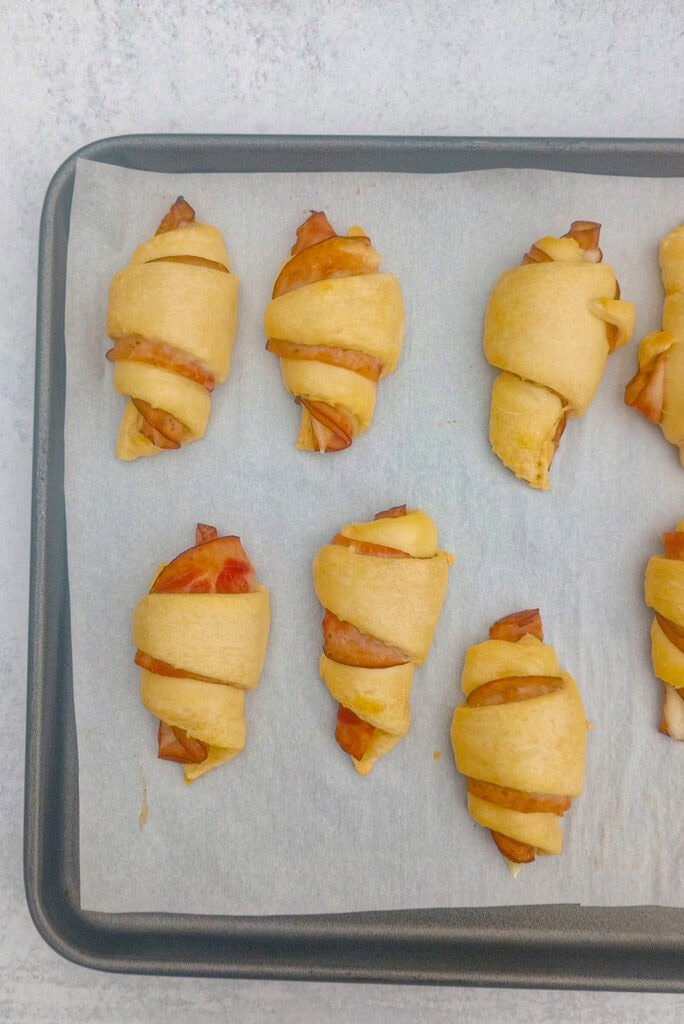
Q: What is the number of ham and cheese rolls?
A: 8